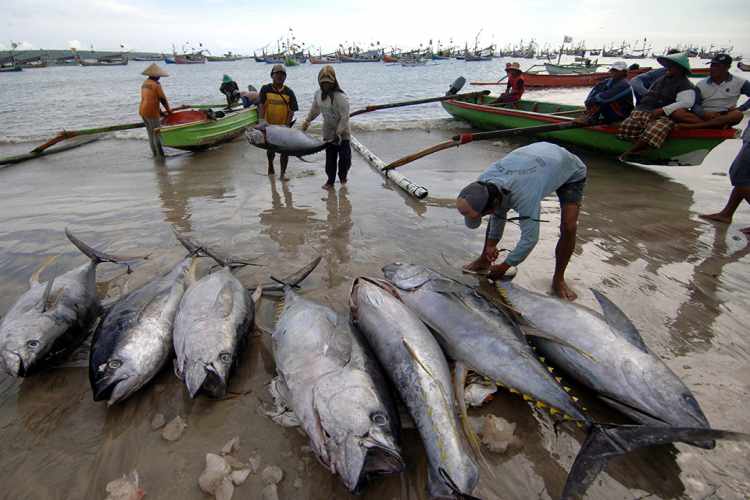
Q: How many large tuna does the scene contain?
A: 8